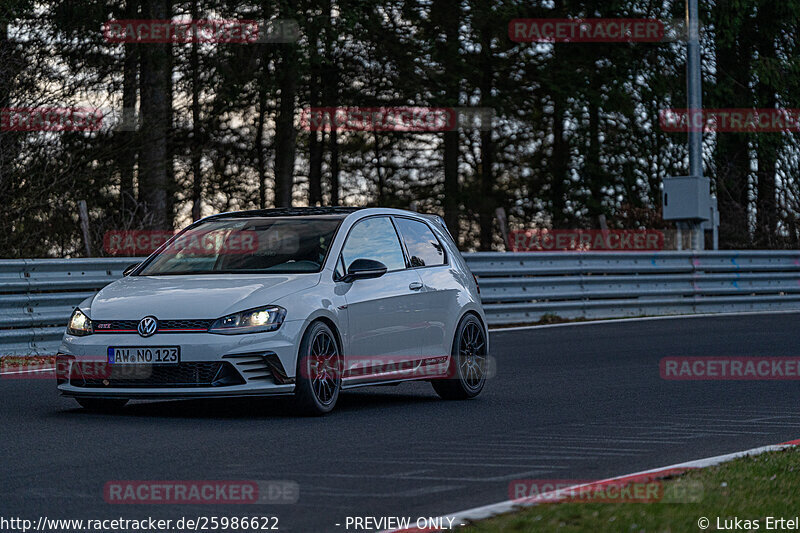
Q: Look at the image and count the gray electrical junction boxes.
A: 1